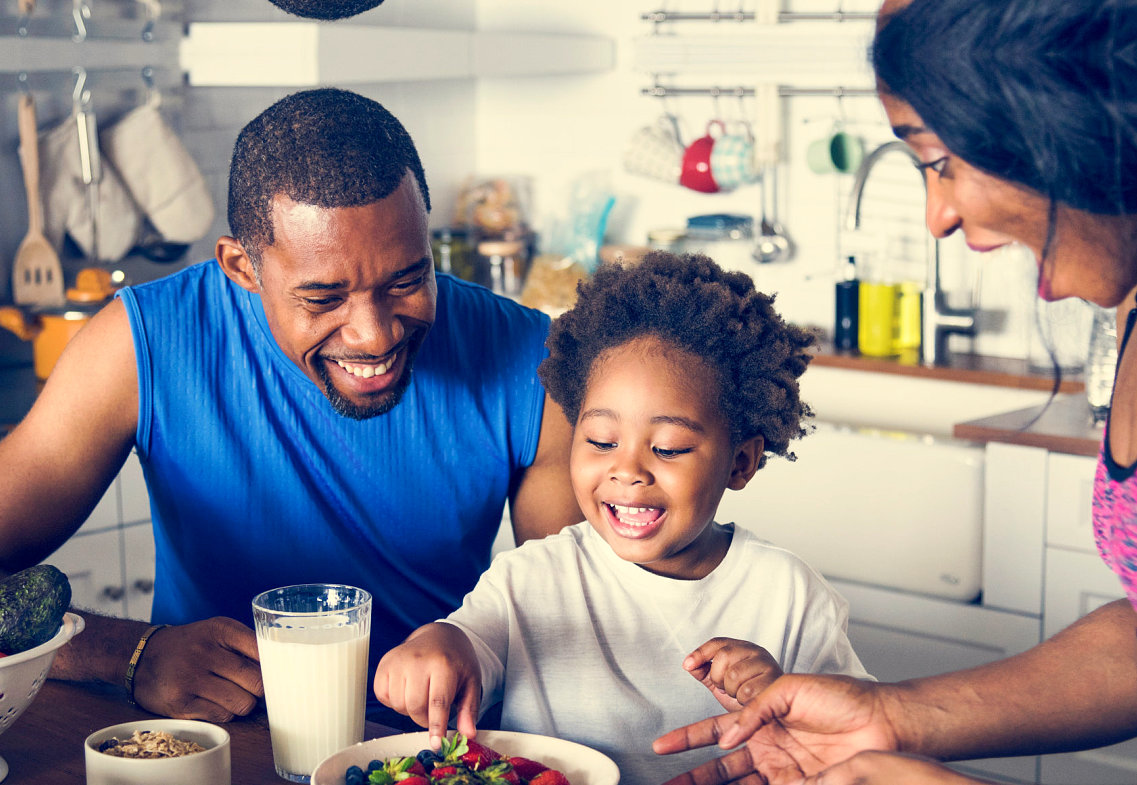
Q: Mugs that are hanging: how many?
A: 4